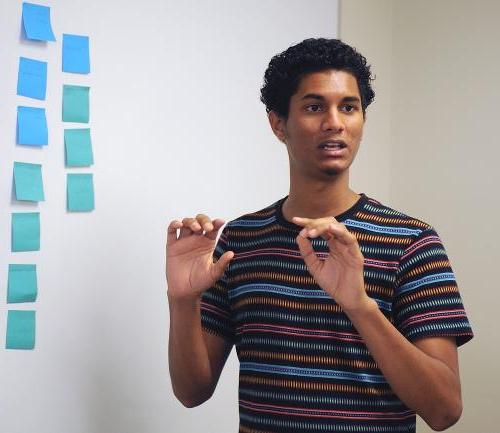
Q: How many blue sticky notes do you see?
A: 4